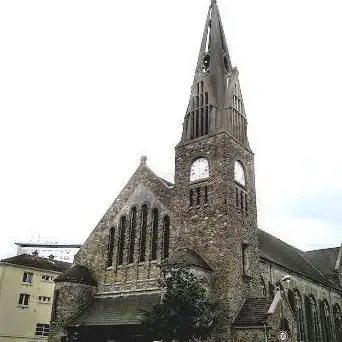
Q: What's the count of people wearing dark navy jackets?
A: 0